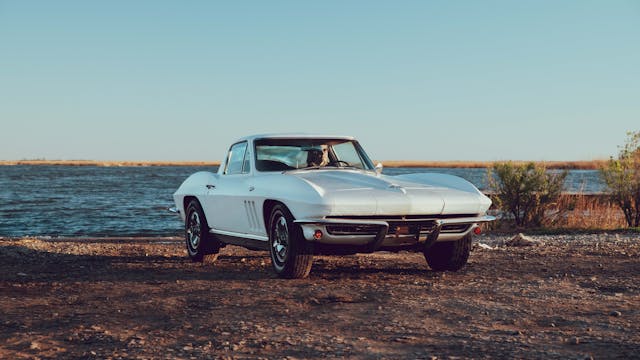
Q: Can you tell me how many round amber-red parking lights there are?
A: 2